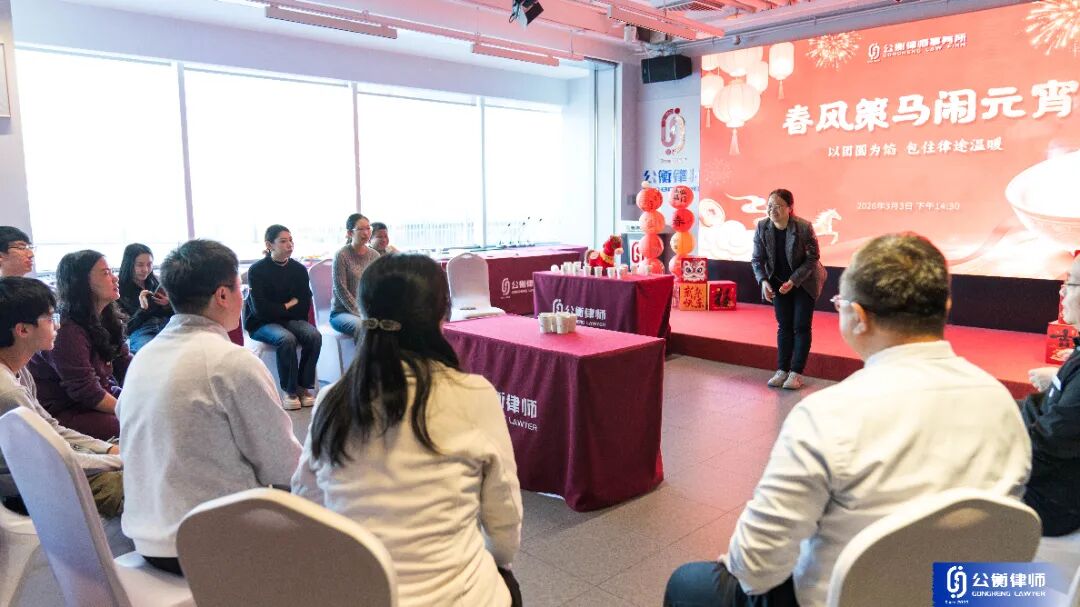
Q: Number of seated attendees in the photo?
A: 11